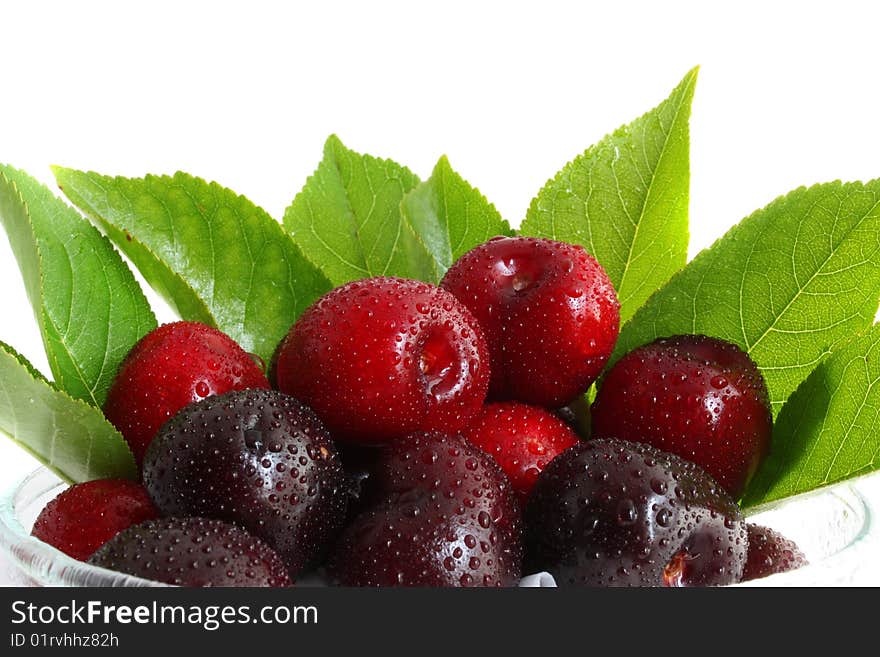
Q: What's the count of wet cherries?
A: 11